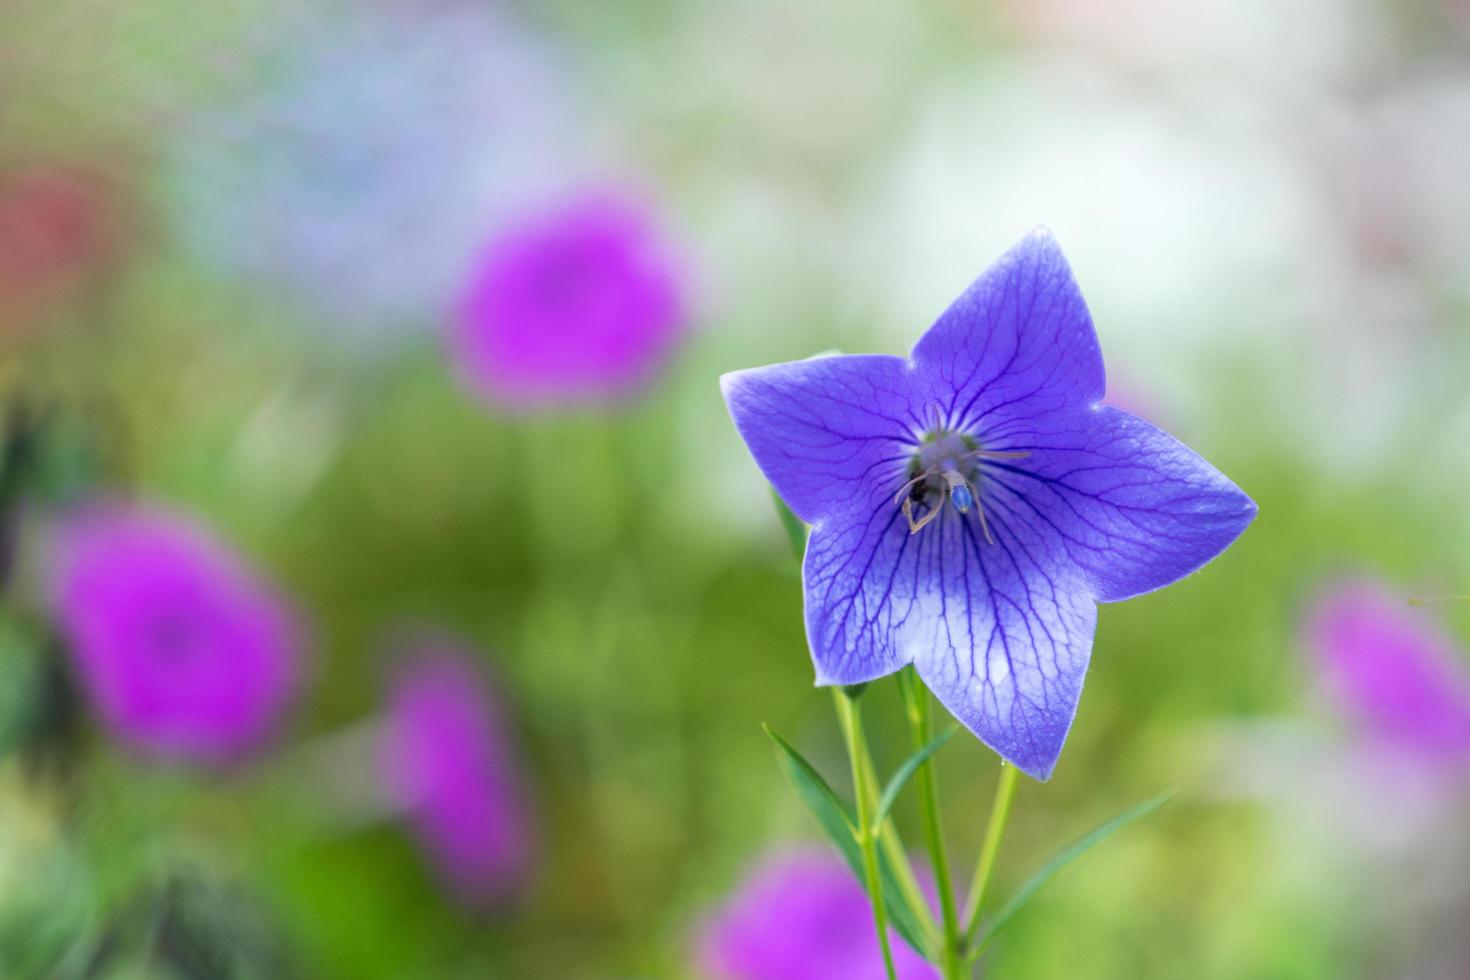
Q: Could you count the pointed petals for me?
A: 5